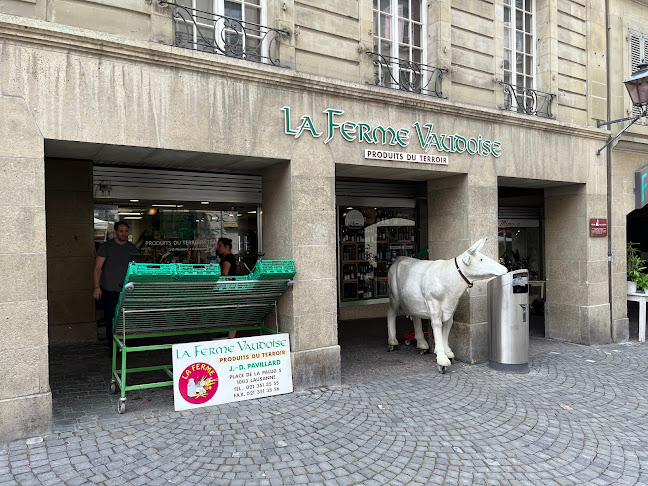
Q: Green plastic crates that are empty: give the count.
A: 1